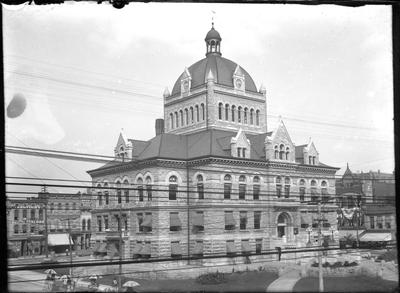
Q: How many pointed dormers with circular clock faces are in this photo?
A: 2